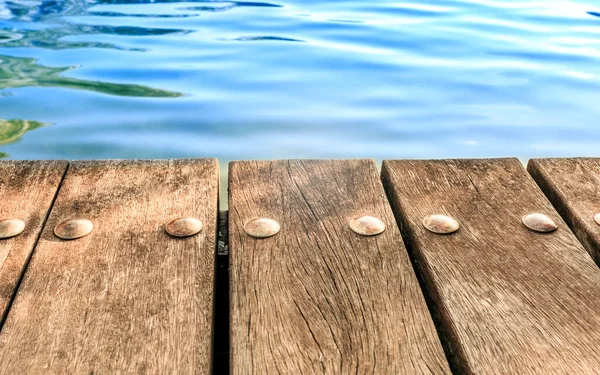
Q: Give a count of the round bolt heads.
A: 8